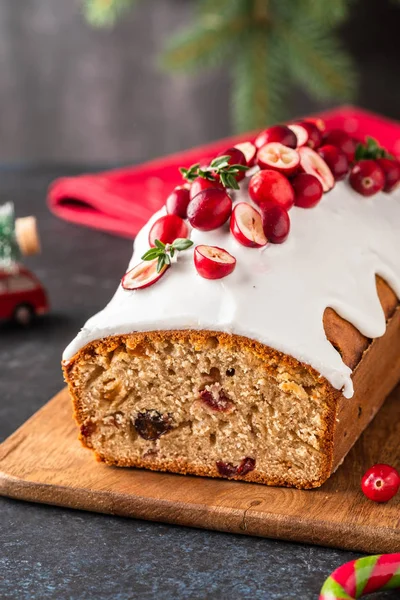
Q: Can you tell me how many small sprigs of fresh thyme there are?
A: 3